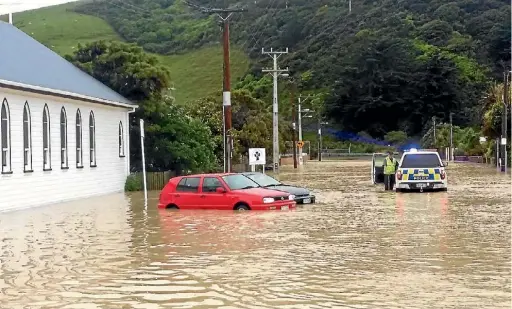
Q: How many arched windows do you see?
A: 7